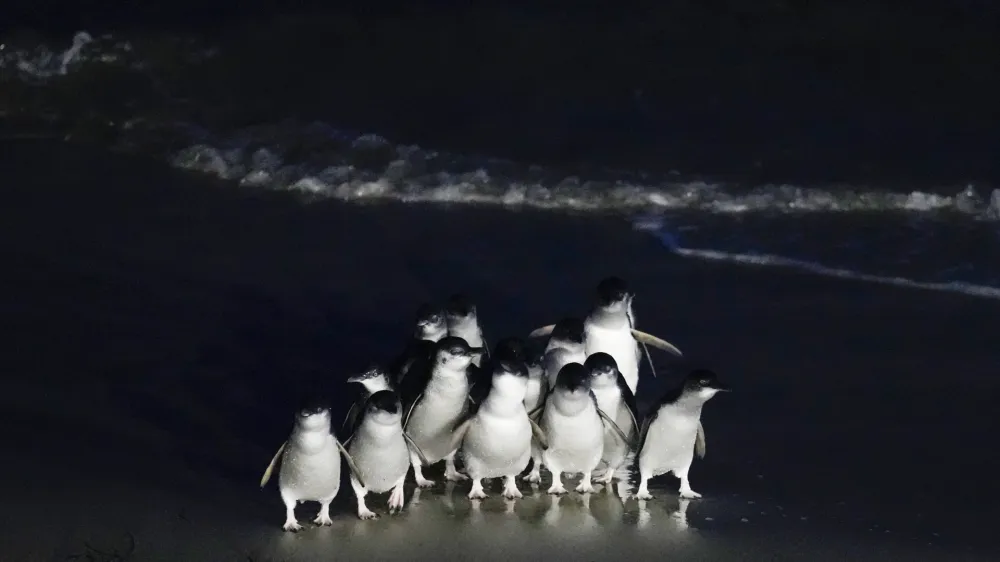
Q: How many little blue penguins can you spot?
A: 13